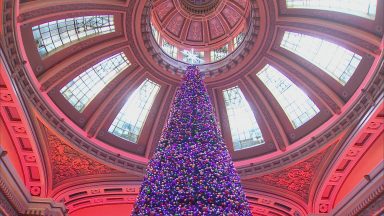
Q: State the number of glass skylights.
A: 7